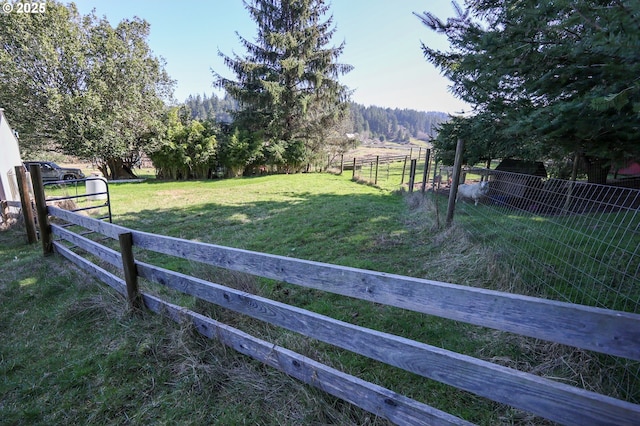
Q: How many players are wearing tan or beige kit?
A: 0